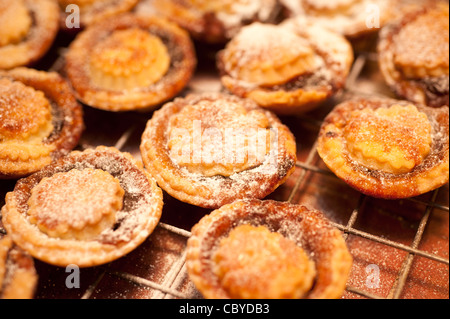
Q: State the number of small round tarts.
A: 13